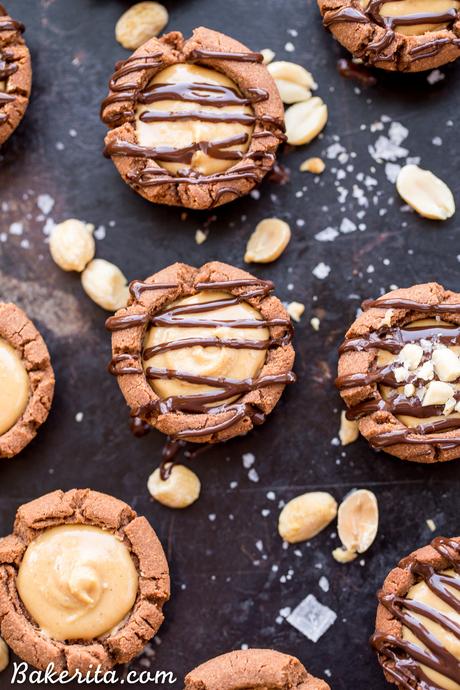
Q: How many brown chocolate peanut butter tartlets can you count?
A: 9